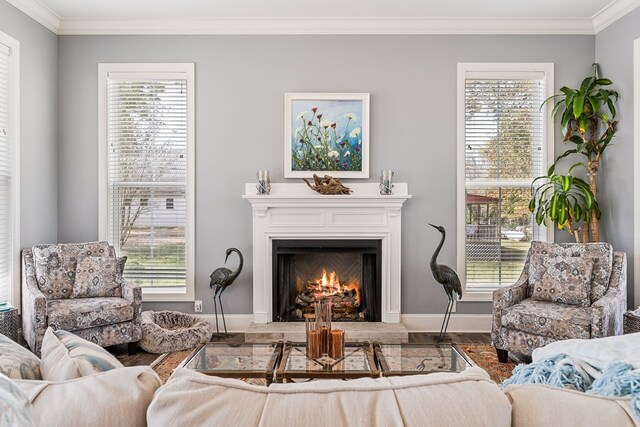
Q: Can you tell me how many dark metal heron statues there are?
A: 2